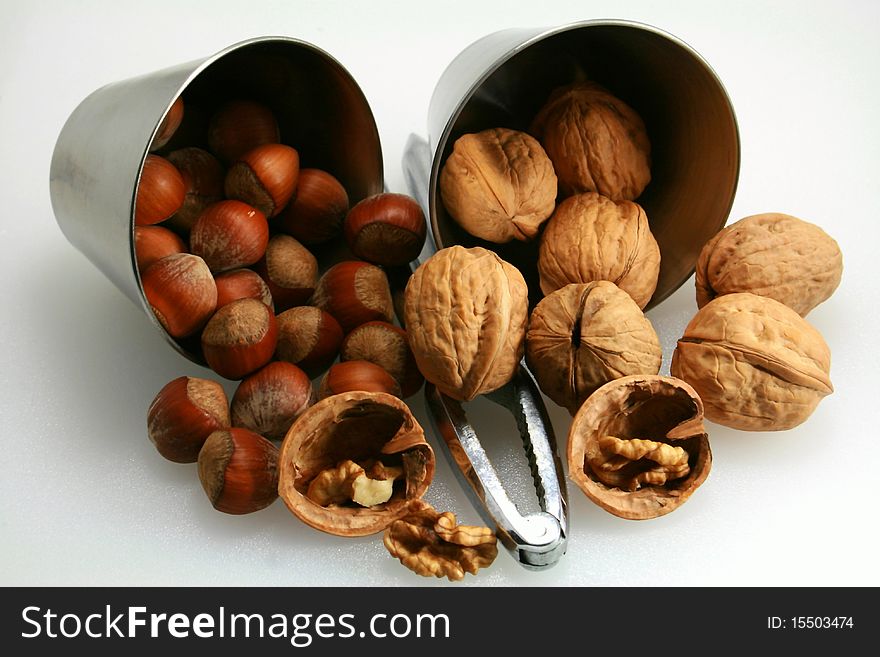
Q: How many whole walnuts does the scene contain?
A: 7